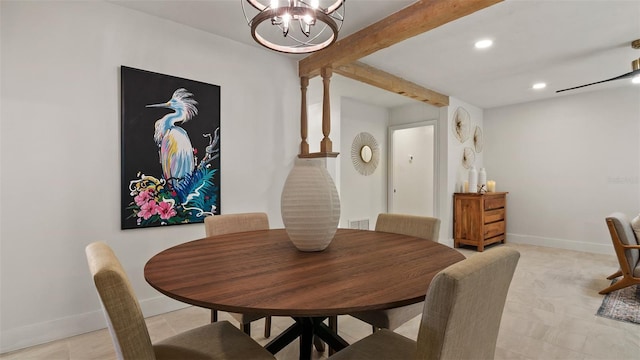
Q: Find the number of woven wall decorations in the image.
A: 3